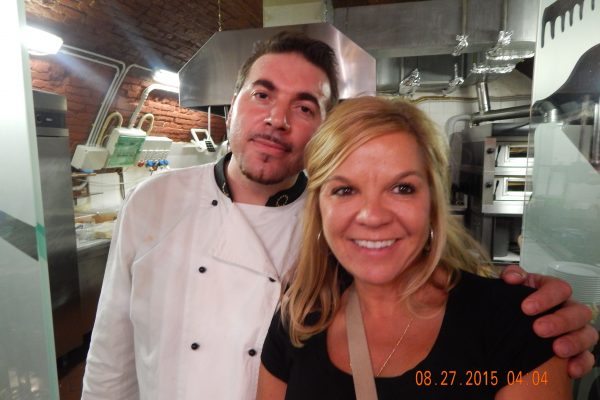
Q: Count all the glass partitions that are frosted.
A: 2